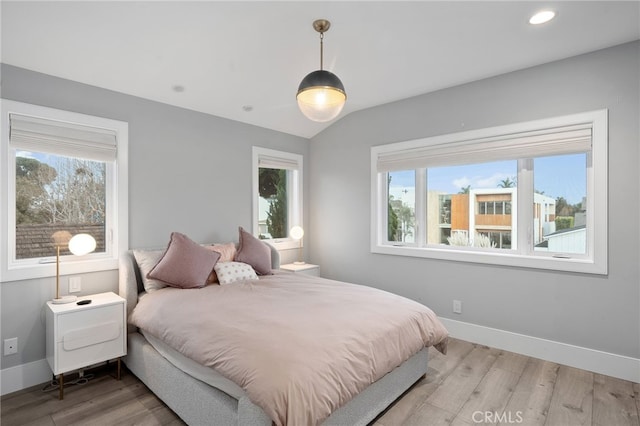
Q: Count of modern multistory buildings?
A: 1